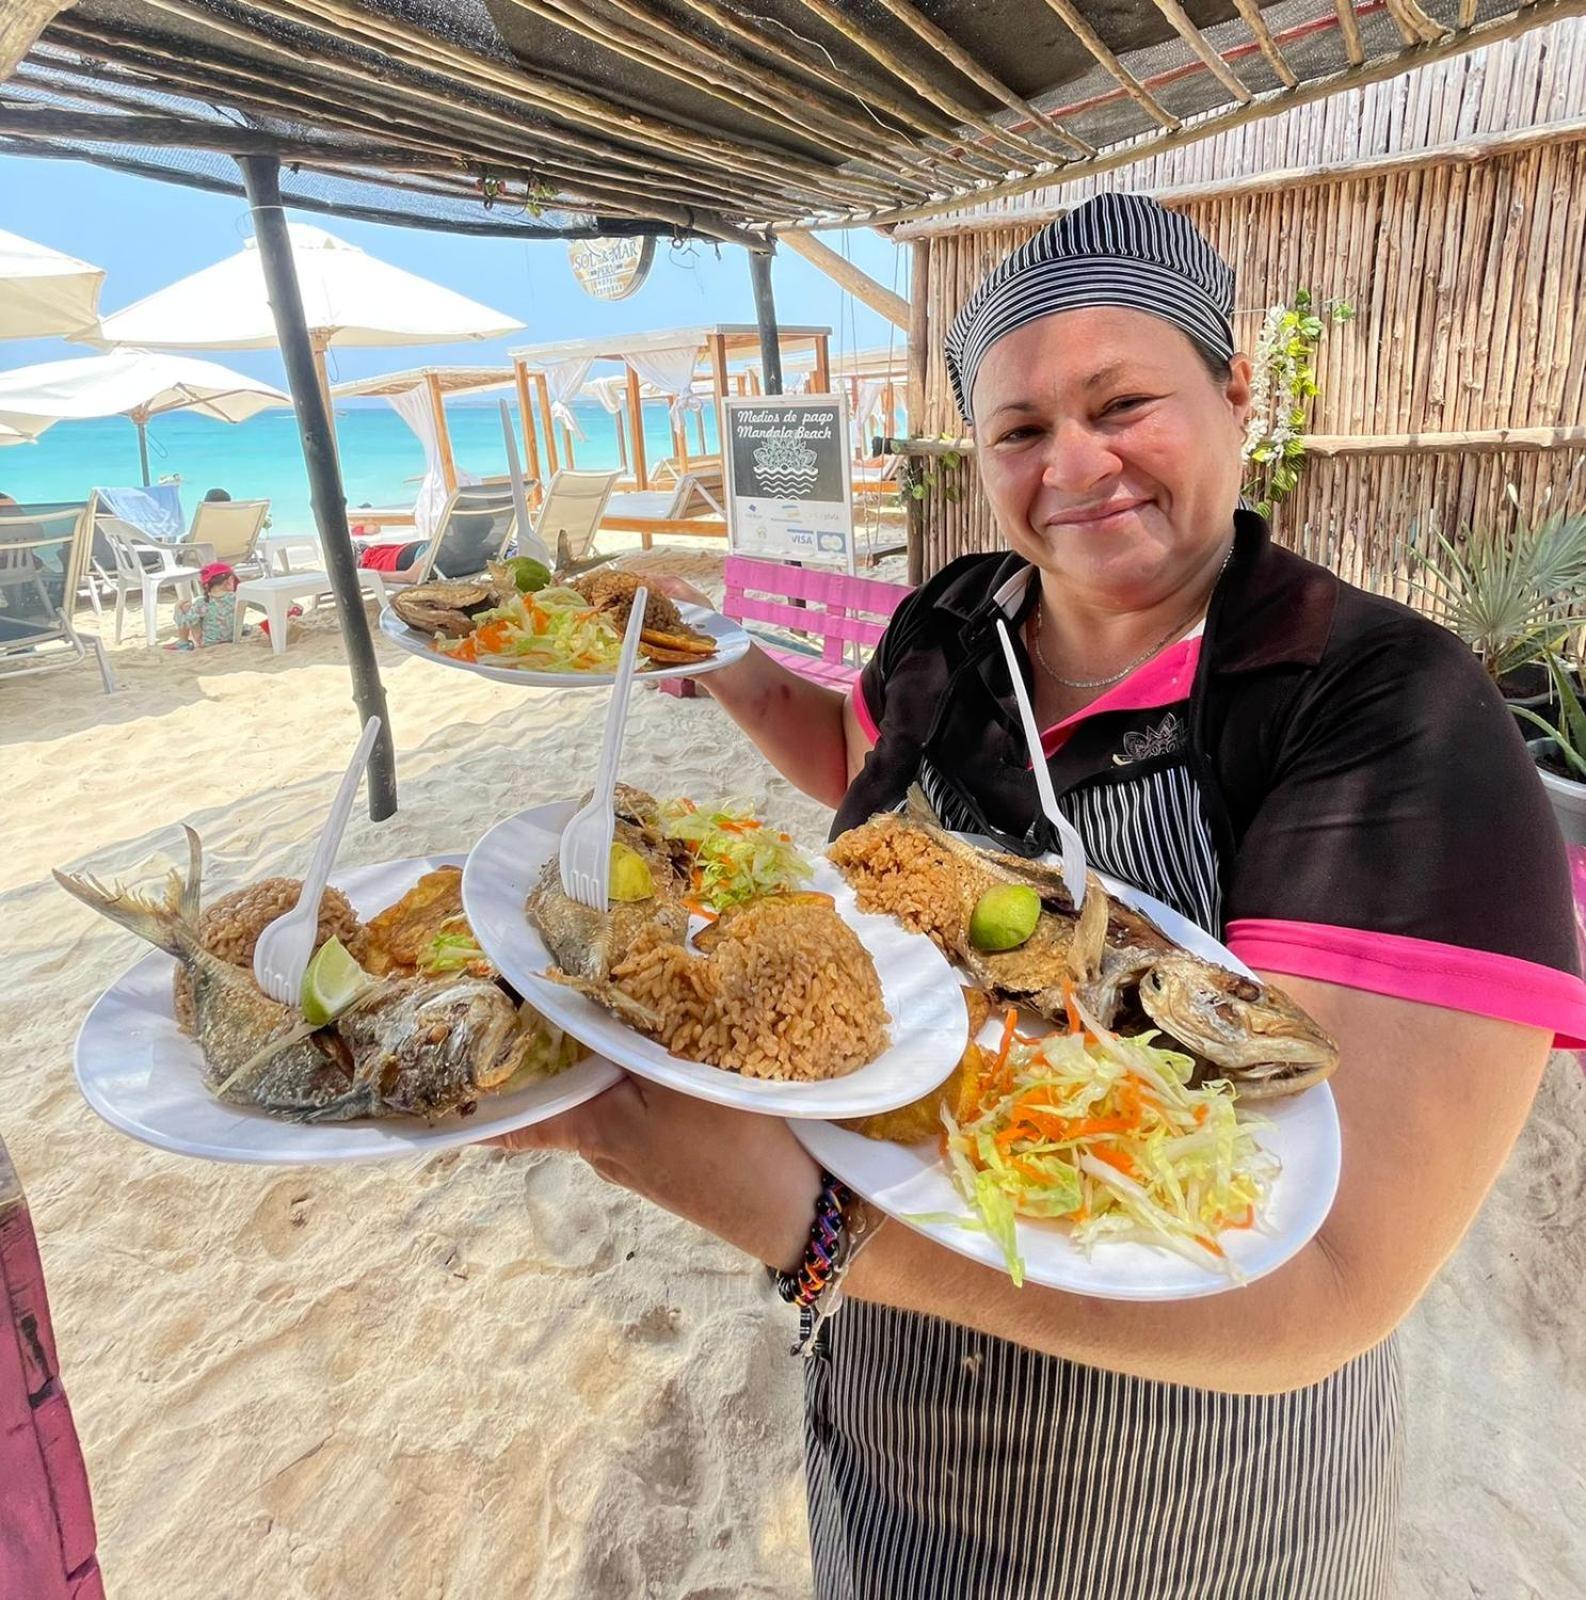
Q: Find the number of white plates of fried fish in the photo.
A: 4